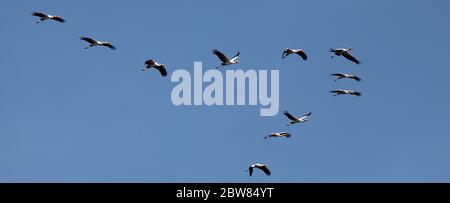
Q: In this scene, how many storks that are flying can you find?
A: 11